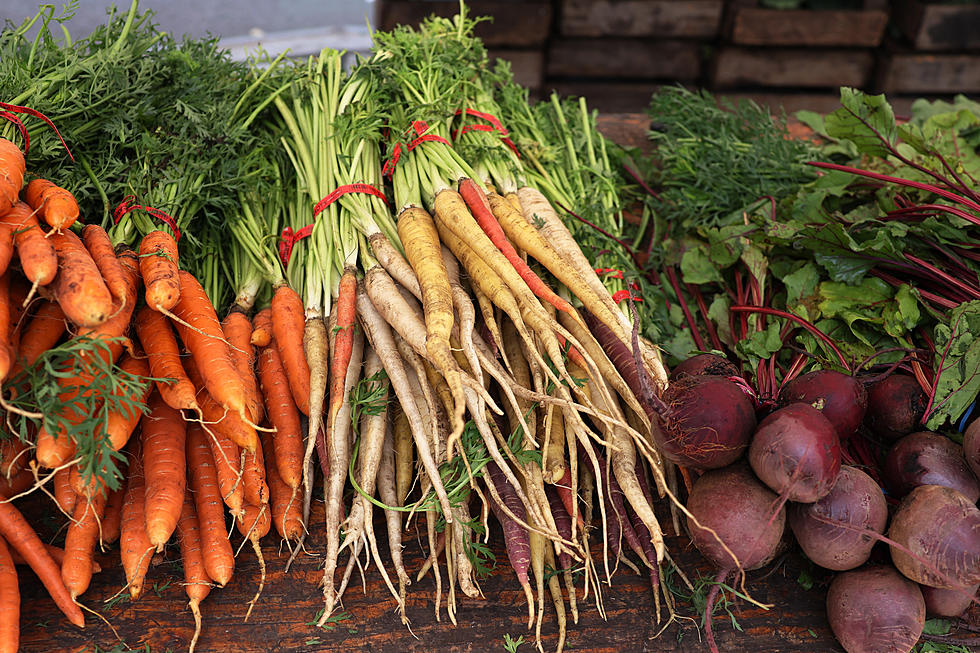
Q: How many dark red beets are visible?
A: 12